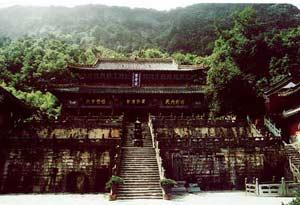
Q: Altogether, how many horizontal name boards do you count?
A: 3